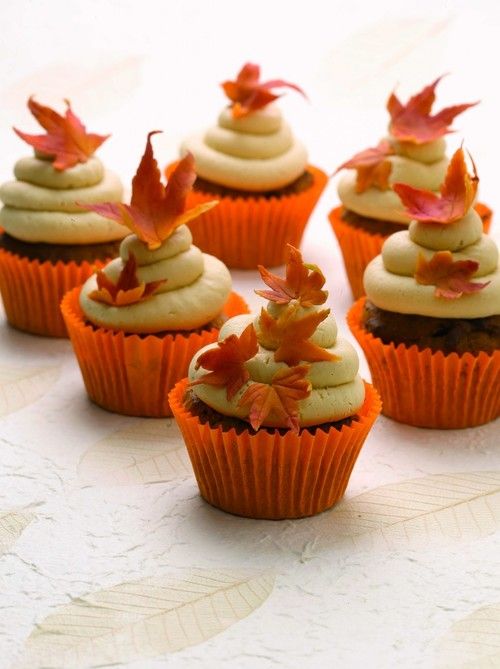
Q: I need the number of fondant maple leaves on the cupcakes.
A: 12